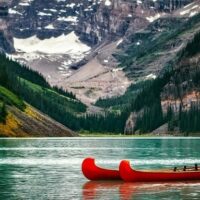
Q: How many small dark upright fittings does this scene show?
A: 3